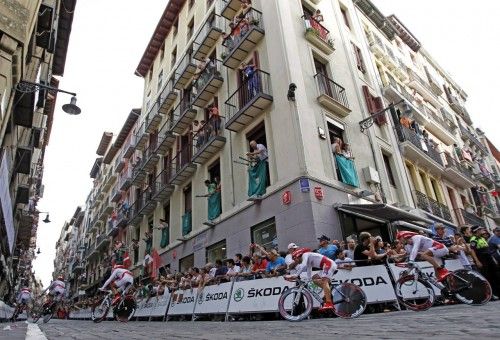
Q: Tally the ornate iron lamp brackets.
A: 2